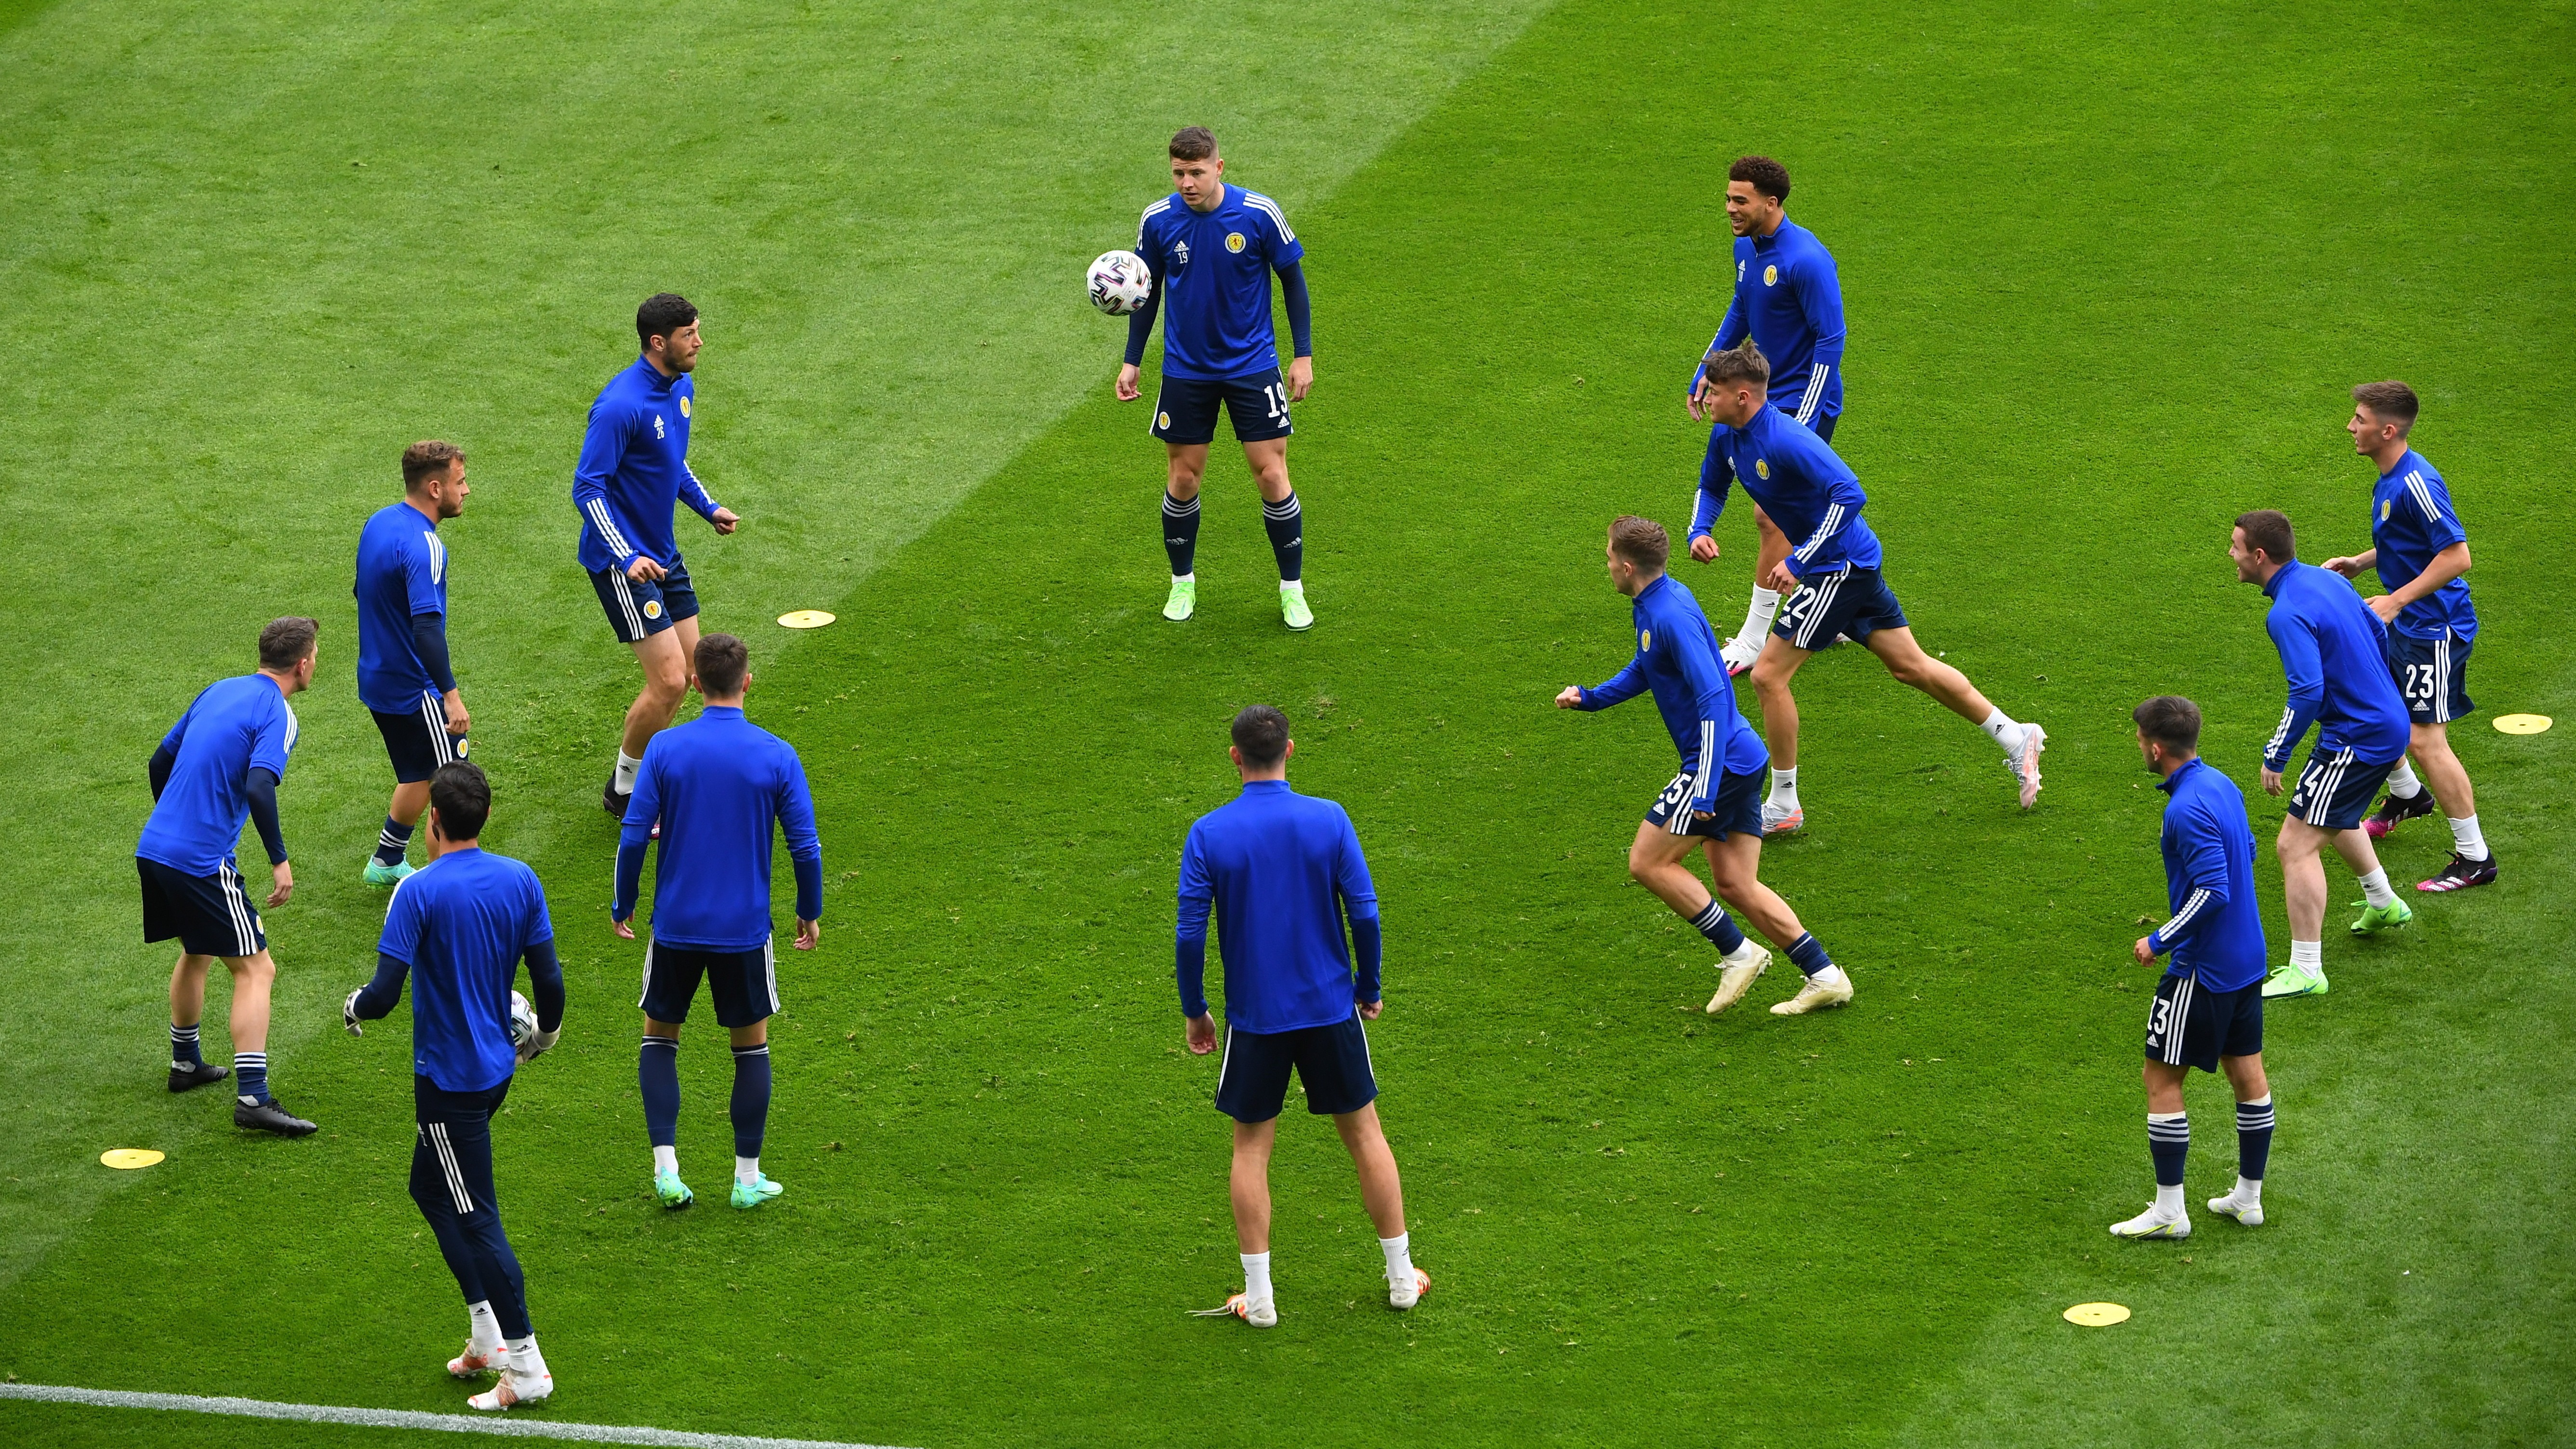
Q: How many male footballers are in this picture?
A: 13